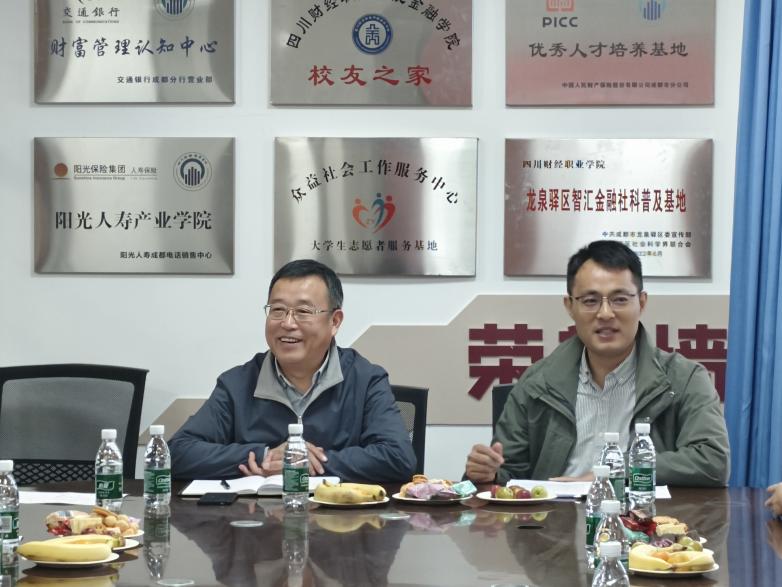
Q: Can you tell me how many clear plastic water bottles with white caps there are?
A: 9